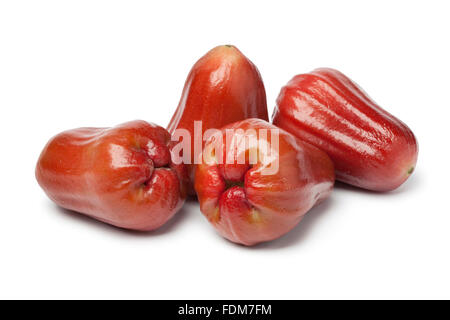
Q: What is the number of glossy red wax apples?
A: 4